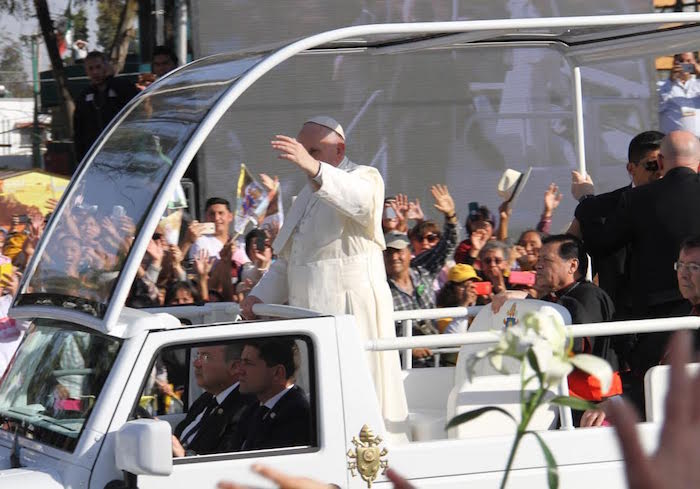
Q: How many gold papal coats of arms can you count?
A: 1